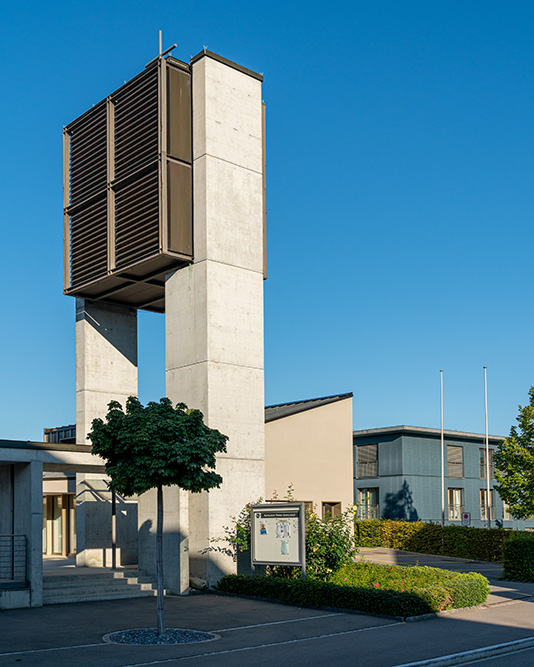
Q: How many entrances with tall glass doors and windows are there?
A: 1